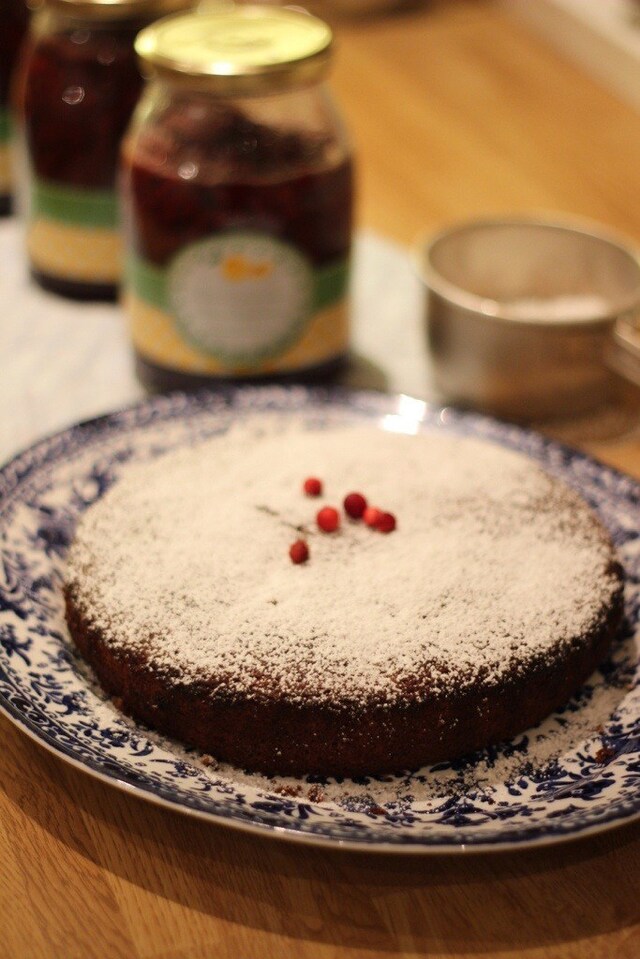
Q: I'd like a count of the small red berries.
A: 6